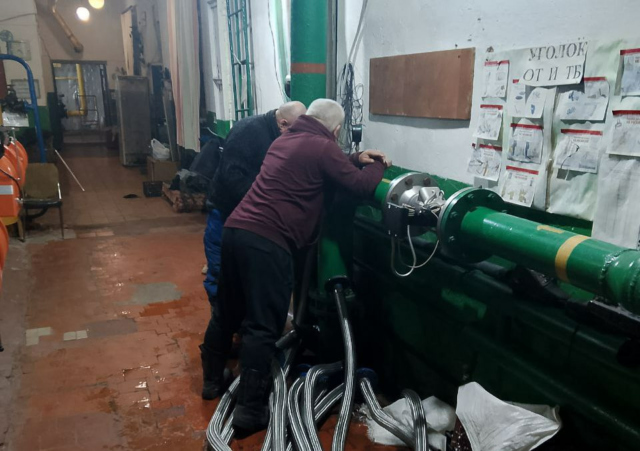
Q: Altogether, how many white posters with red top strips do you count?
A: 10